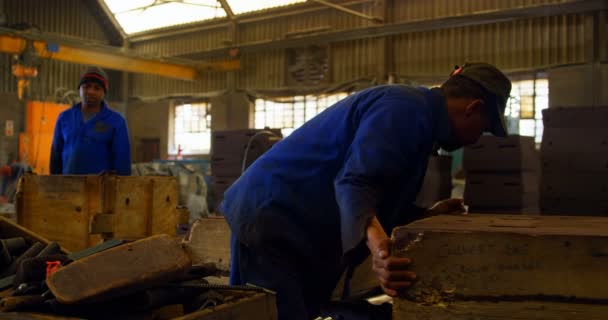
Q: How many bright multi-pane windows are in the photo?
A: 3